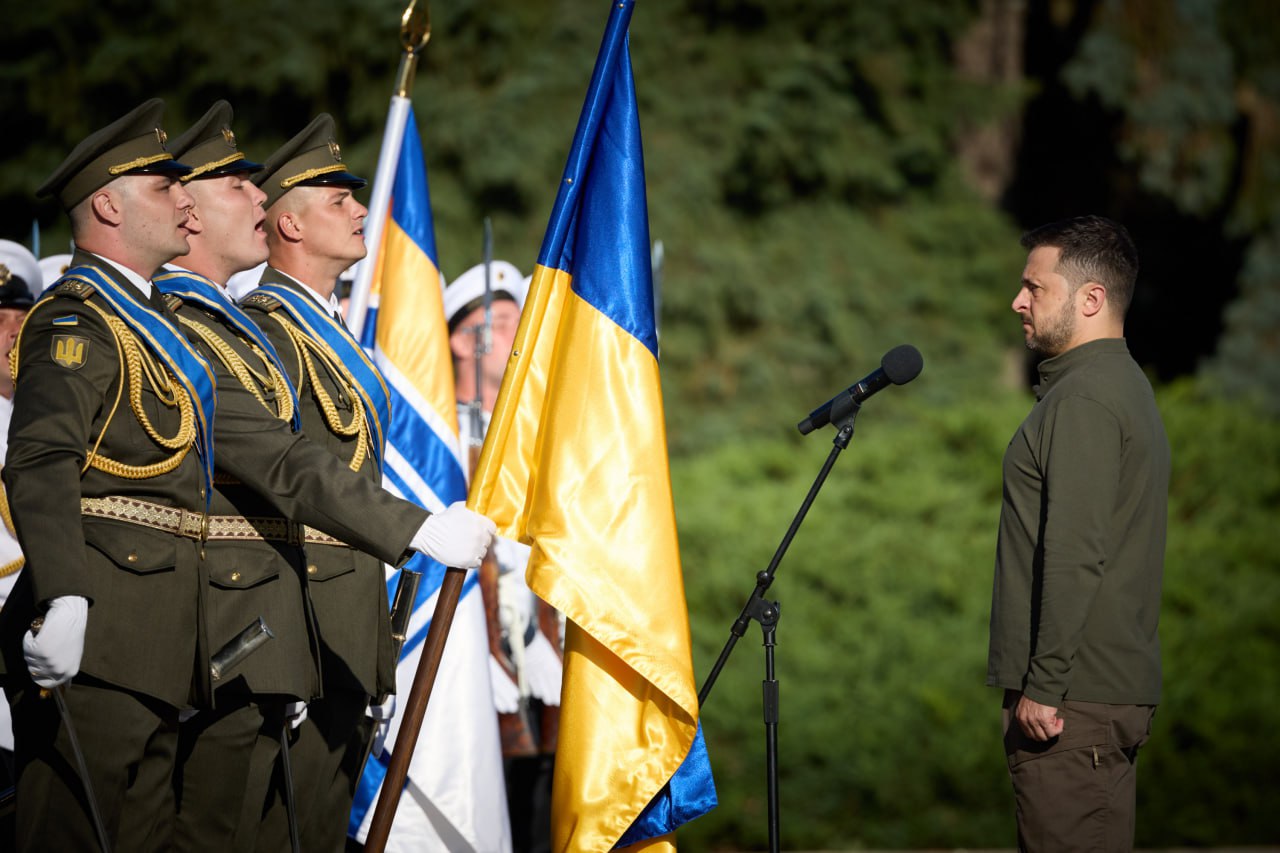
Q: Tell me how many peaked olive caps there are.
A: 3